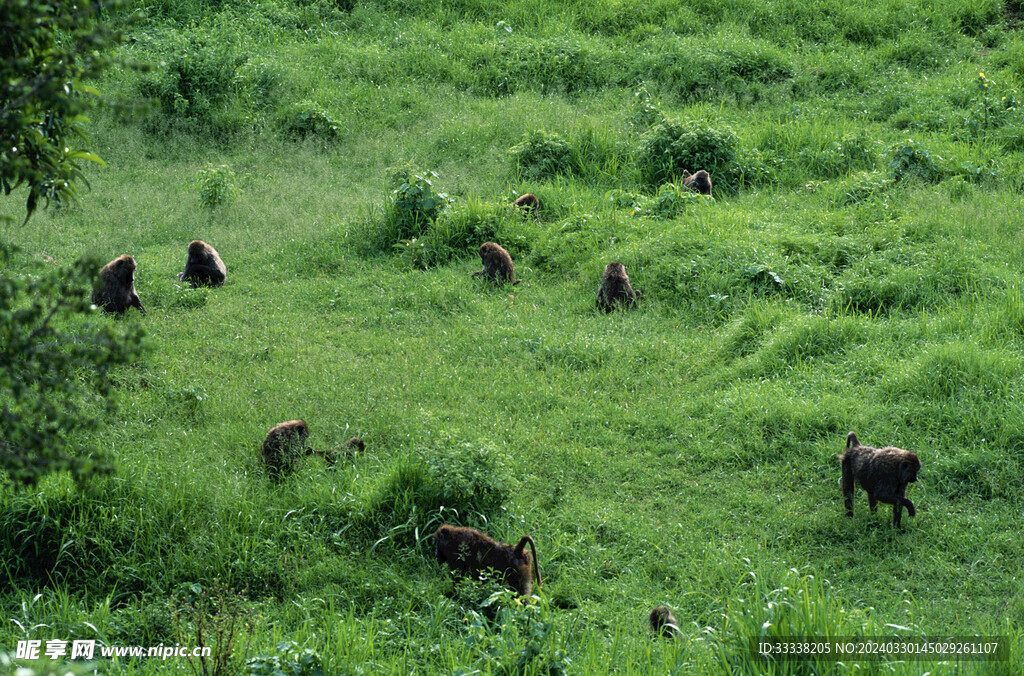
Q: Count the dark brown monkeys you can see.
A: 11